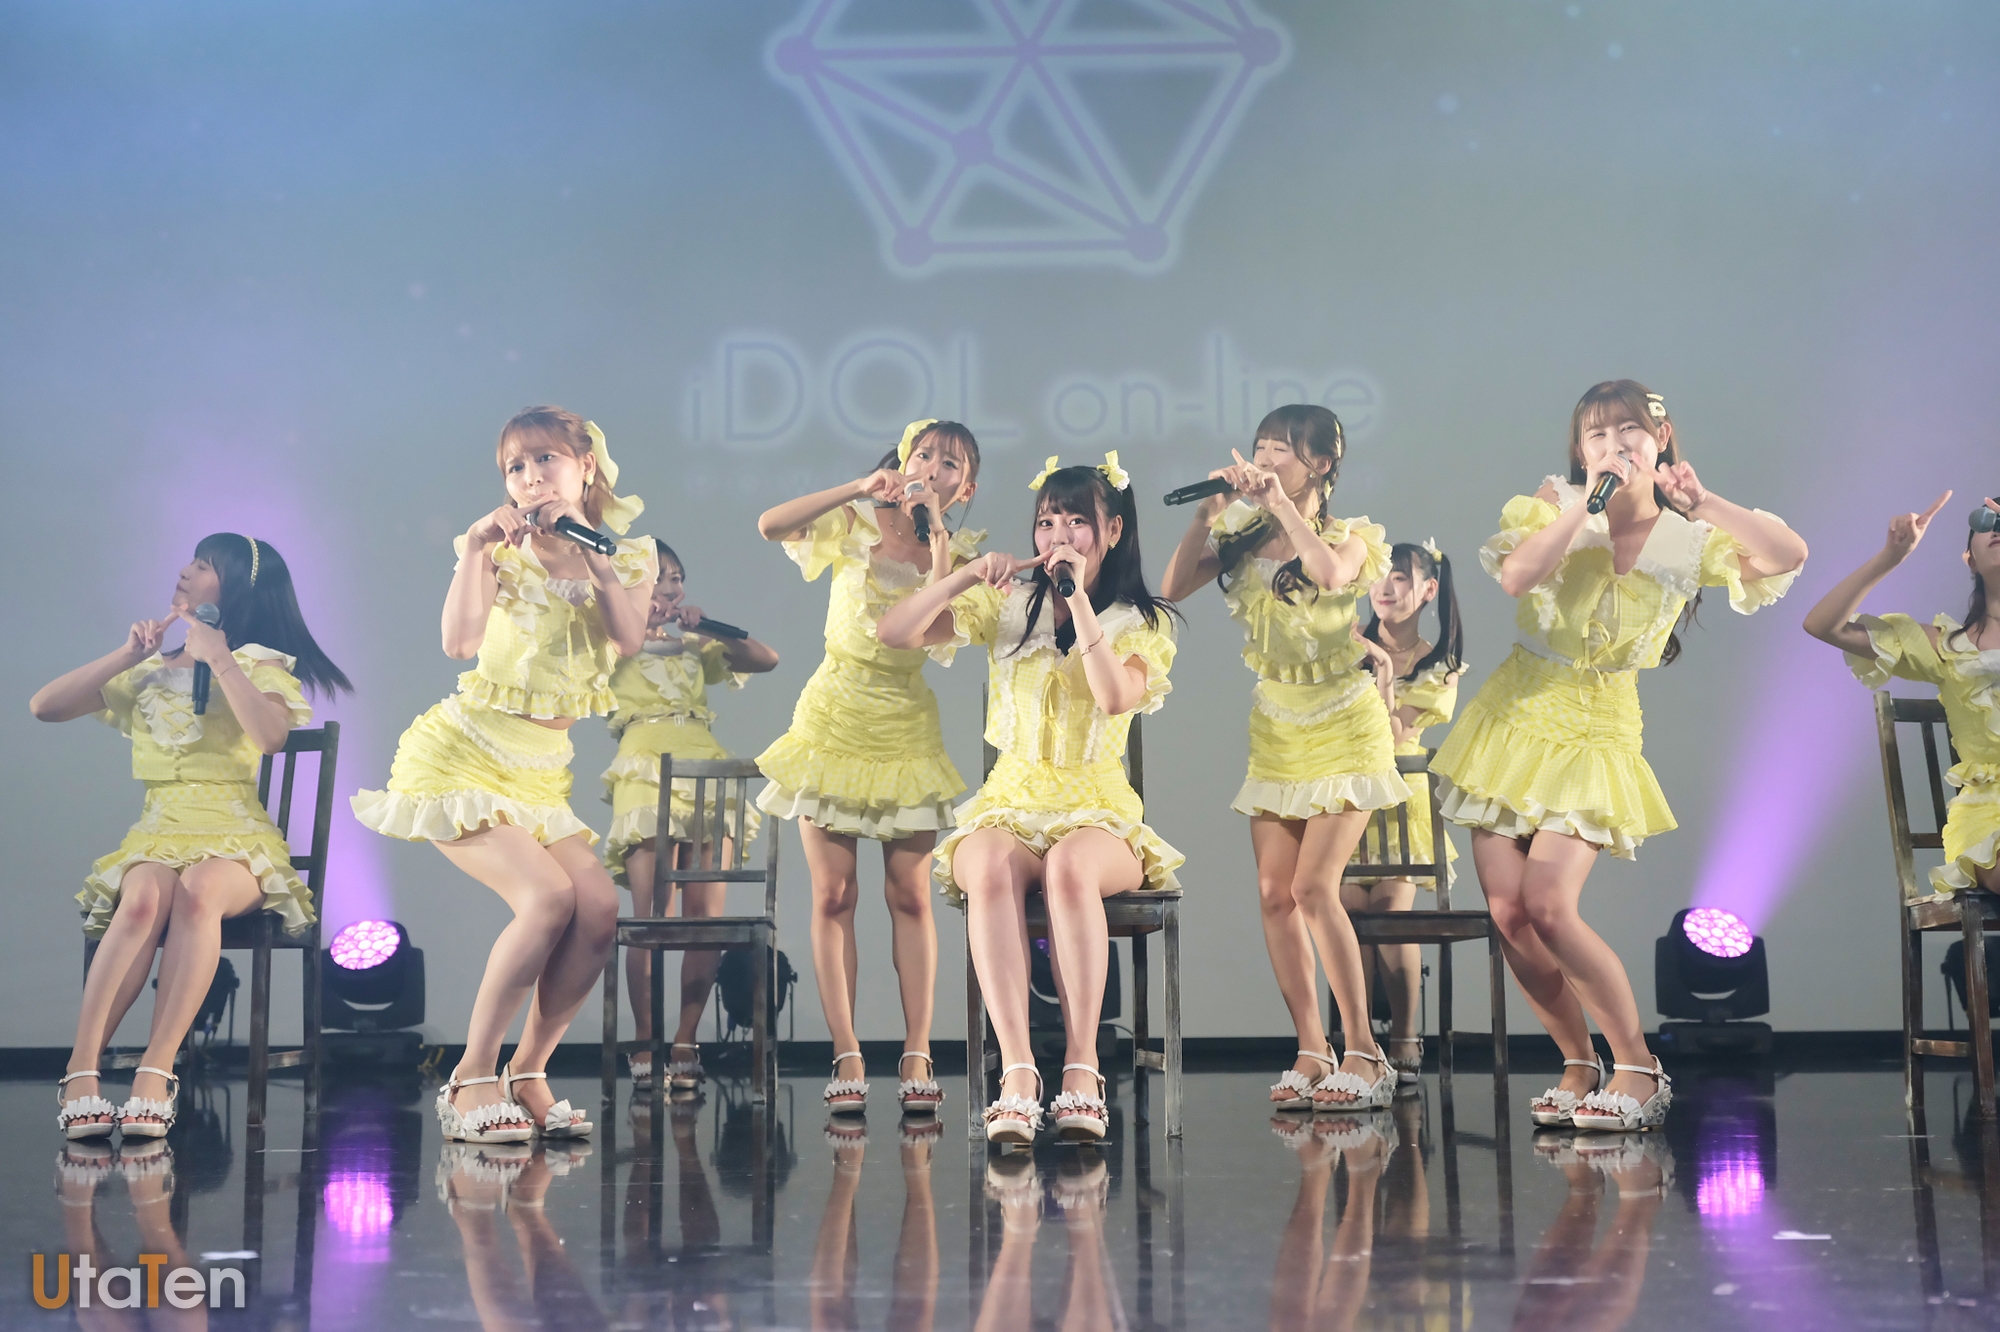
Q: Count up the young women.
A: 9